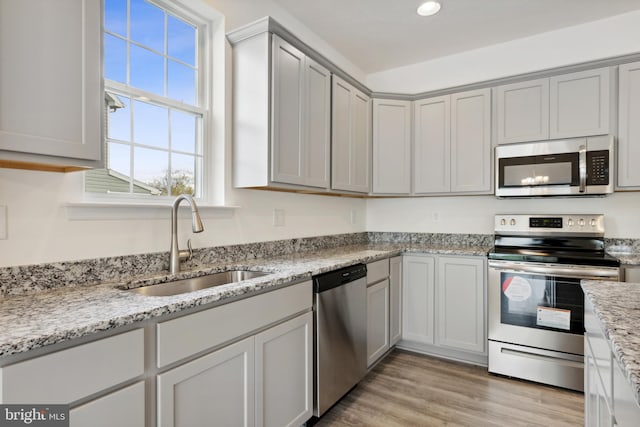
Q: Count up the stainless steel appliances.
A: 3